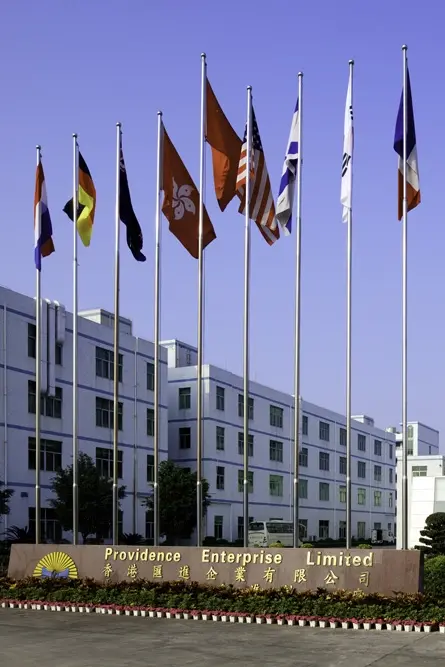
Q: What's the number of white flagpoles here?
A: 9